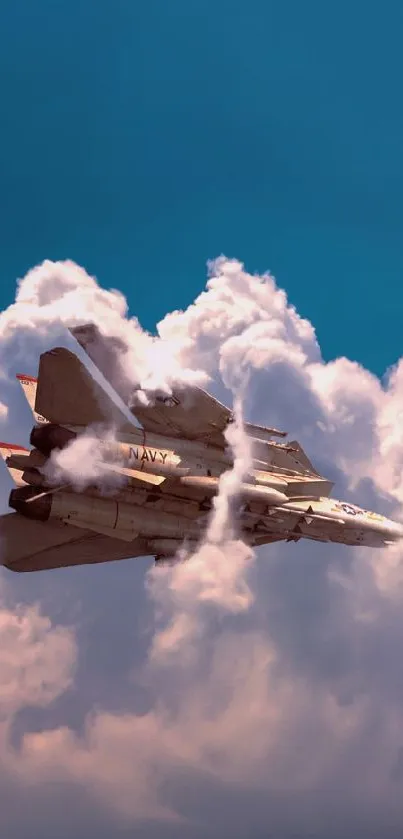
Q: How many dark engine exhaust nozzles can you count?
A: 2